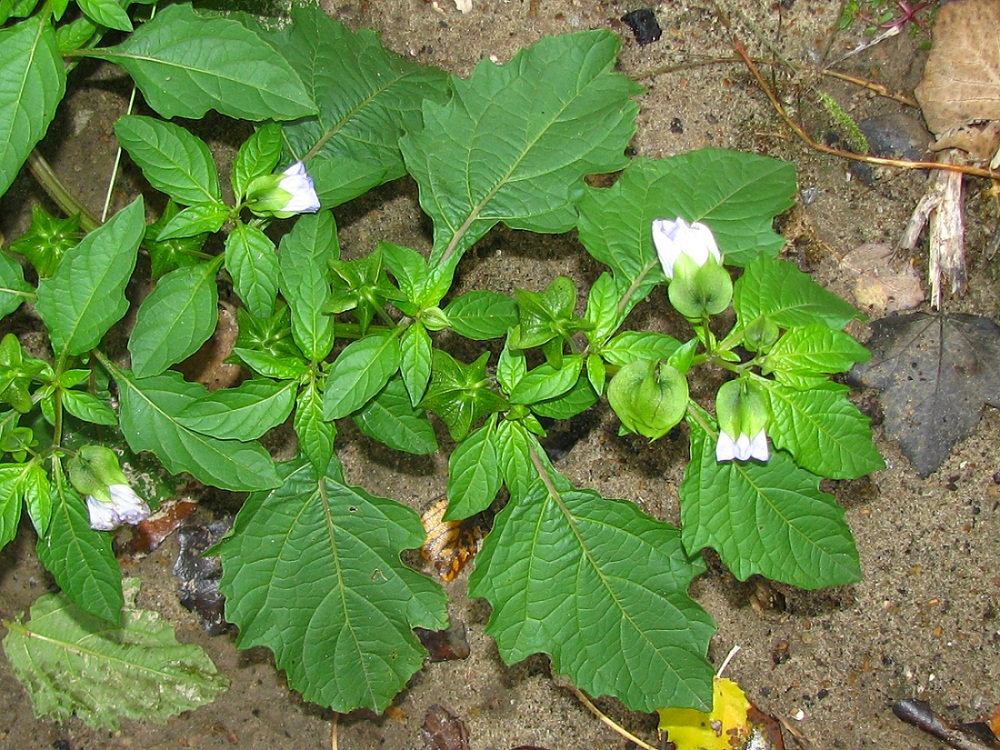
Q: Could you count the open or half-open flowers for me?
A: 4